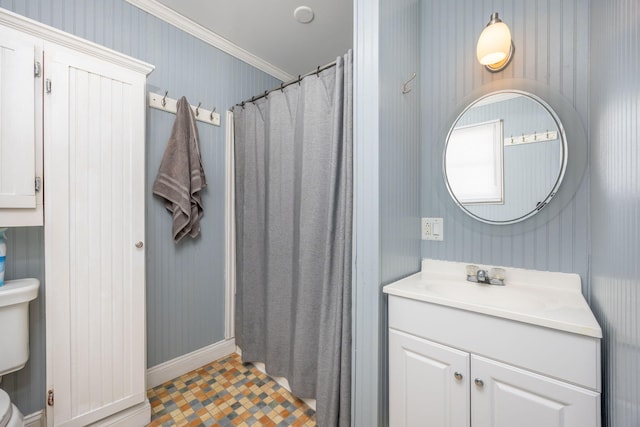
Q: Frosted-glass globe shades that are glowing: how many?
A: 1